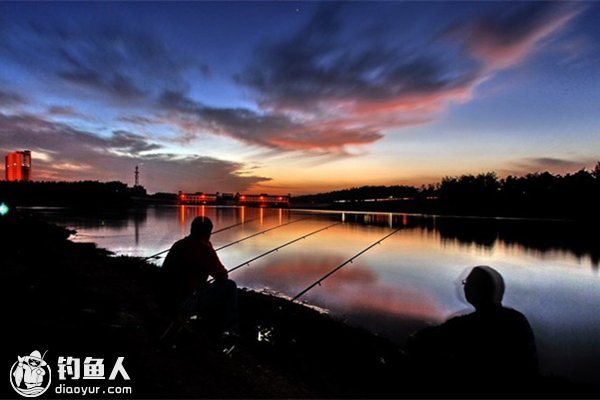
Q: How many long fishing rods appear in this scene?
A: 4